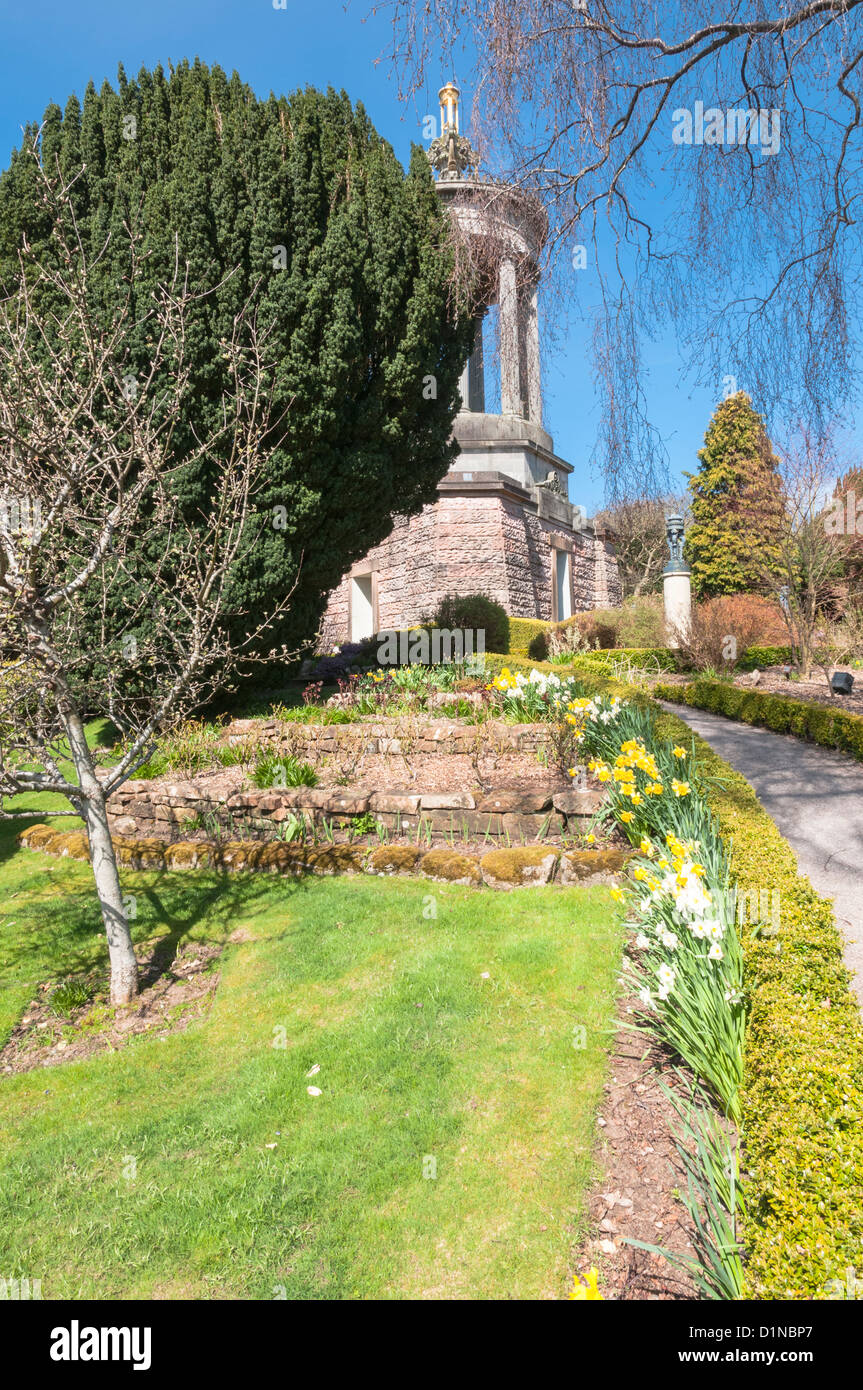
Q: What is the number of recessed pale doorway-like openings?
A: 2